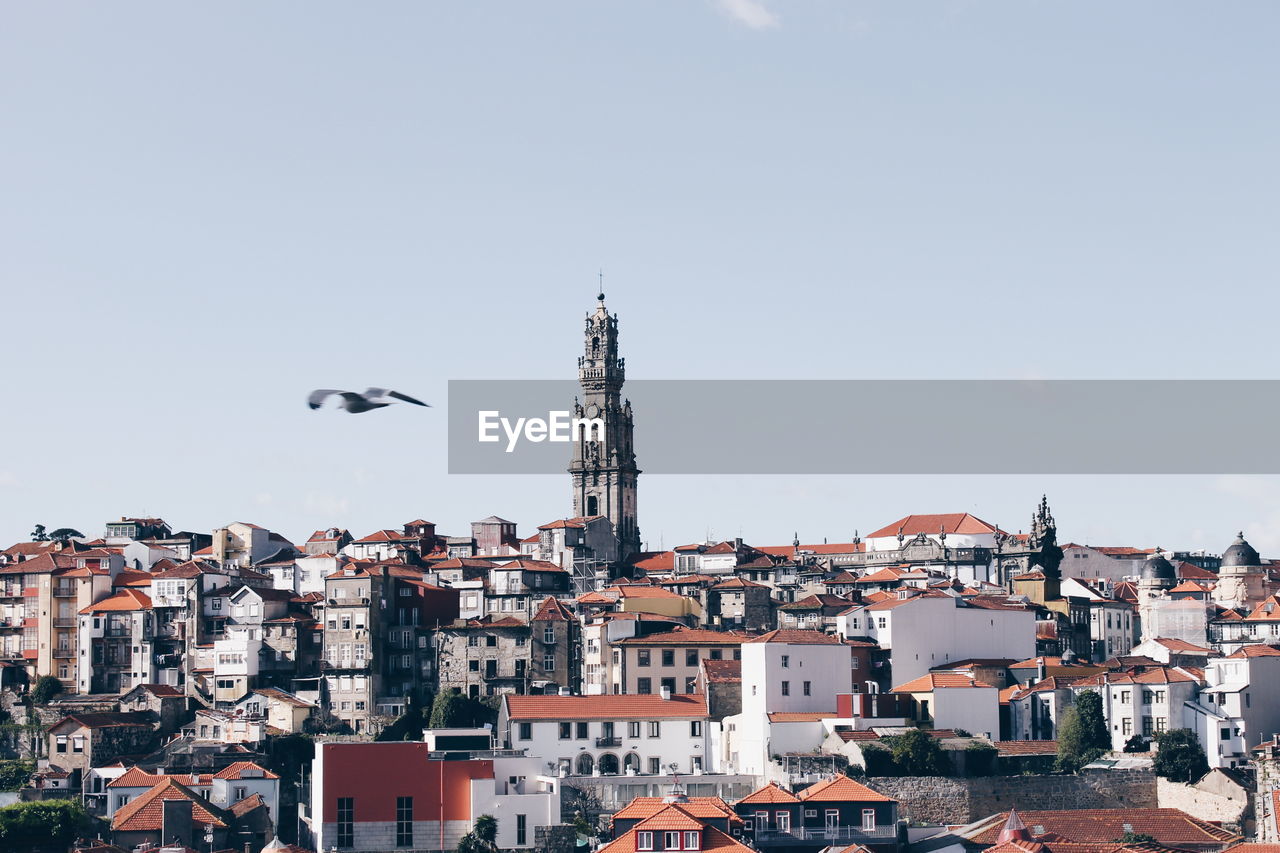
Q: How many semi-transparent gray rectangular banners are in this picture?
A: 1